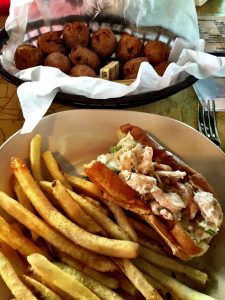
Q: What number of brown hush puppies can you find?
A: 11